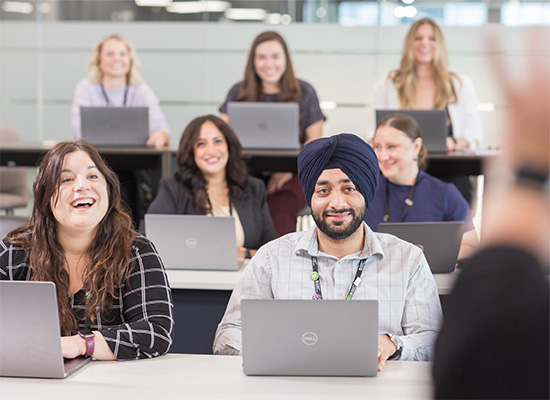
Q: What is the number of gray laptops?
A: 7